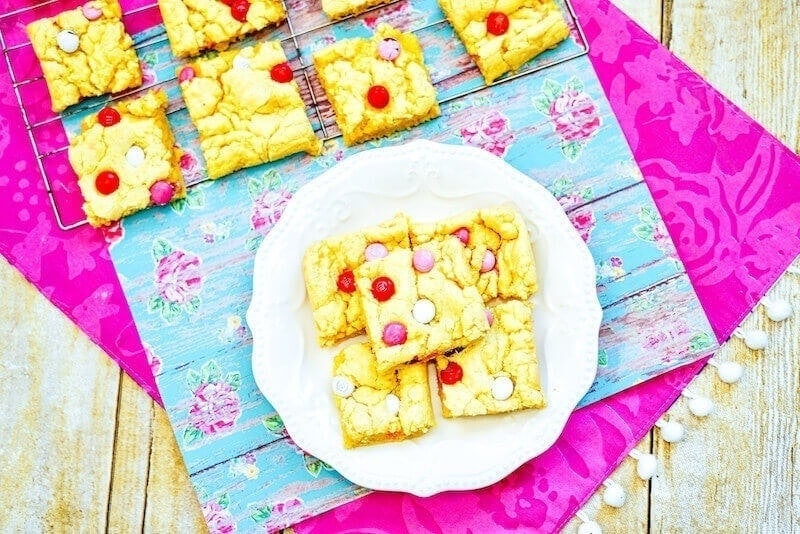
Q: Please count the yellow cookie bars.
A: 12